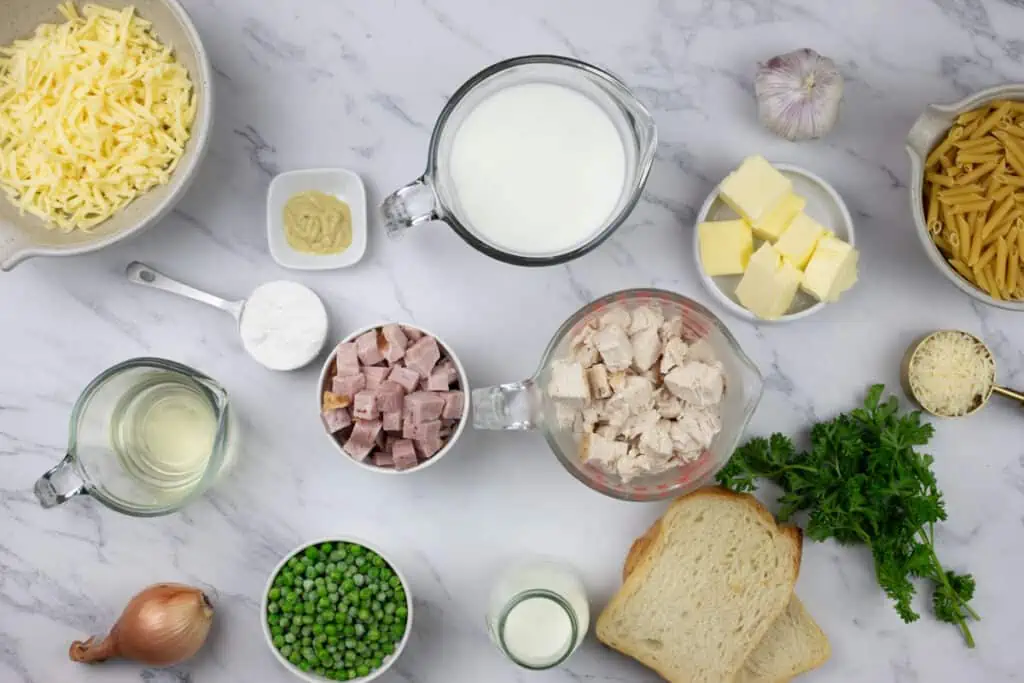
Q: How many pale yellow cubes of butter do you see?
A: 6